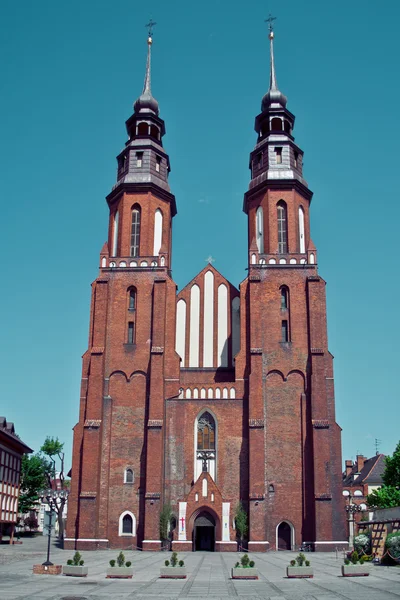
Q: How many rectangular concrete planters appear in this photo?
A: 6